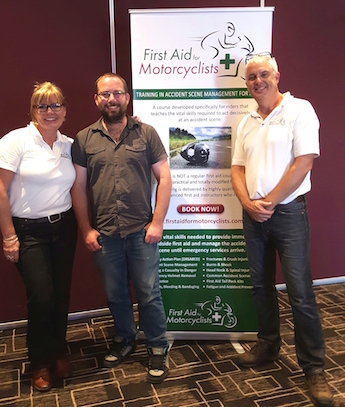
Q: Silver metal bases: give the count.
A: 1